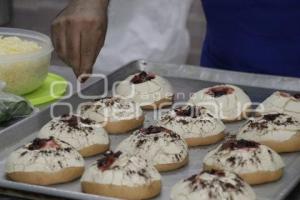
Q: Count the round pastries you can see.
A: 12